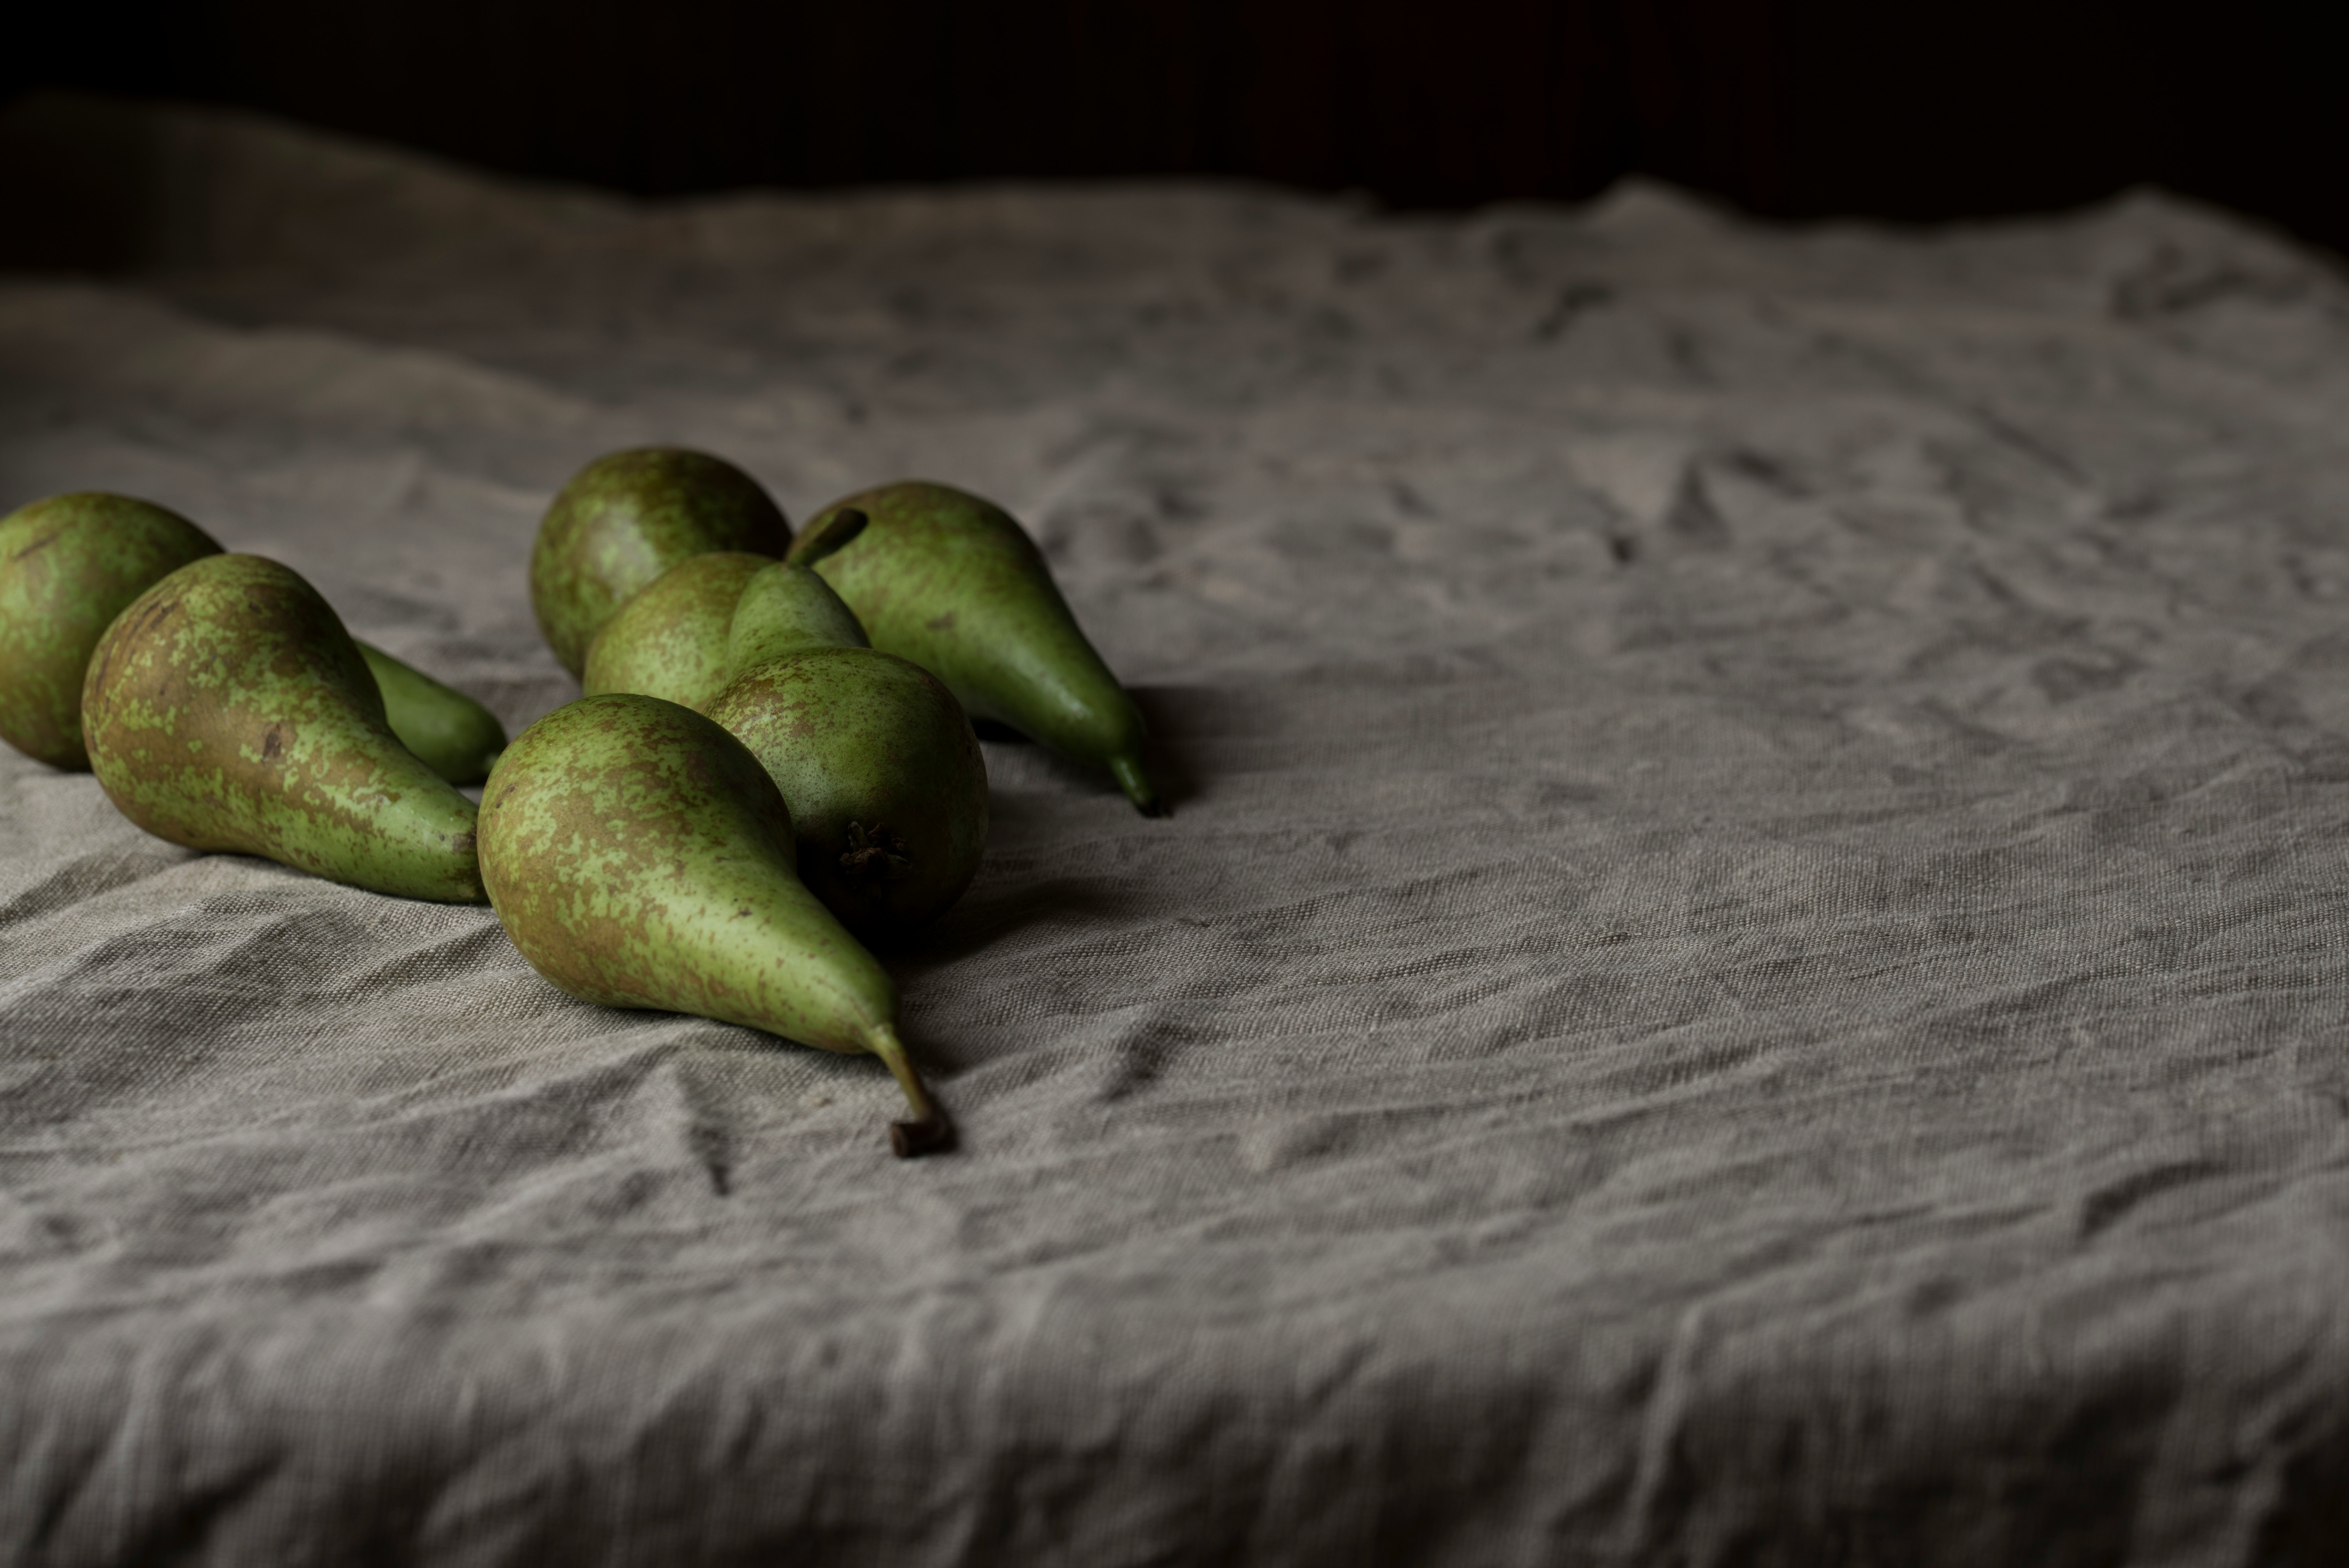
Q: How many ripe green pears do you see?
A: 7